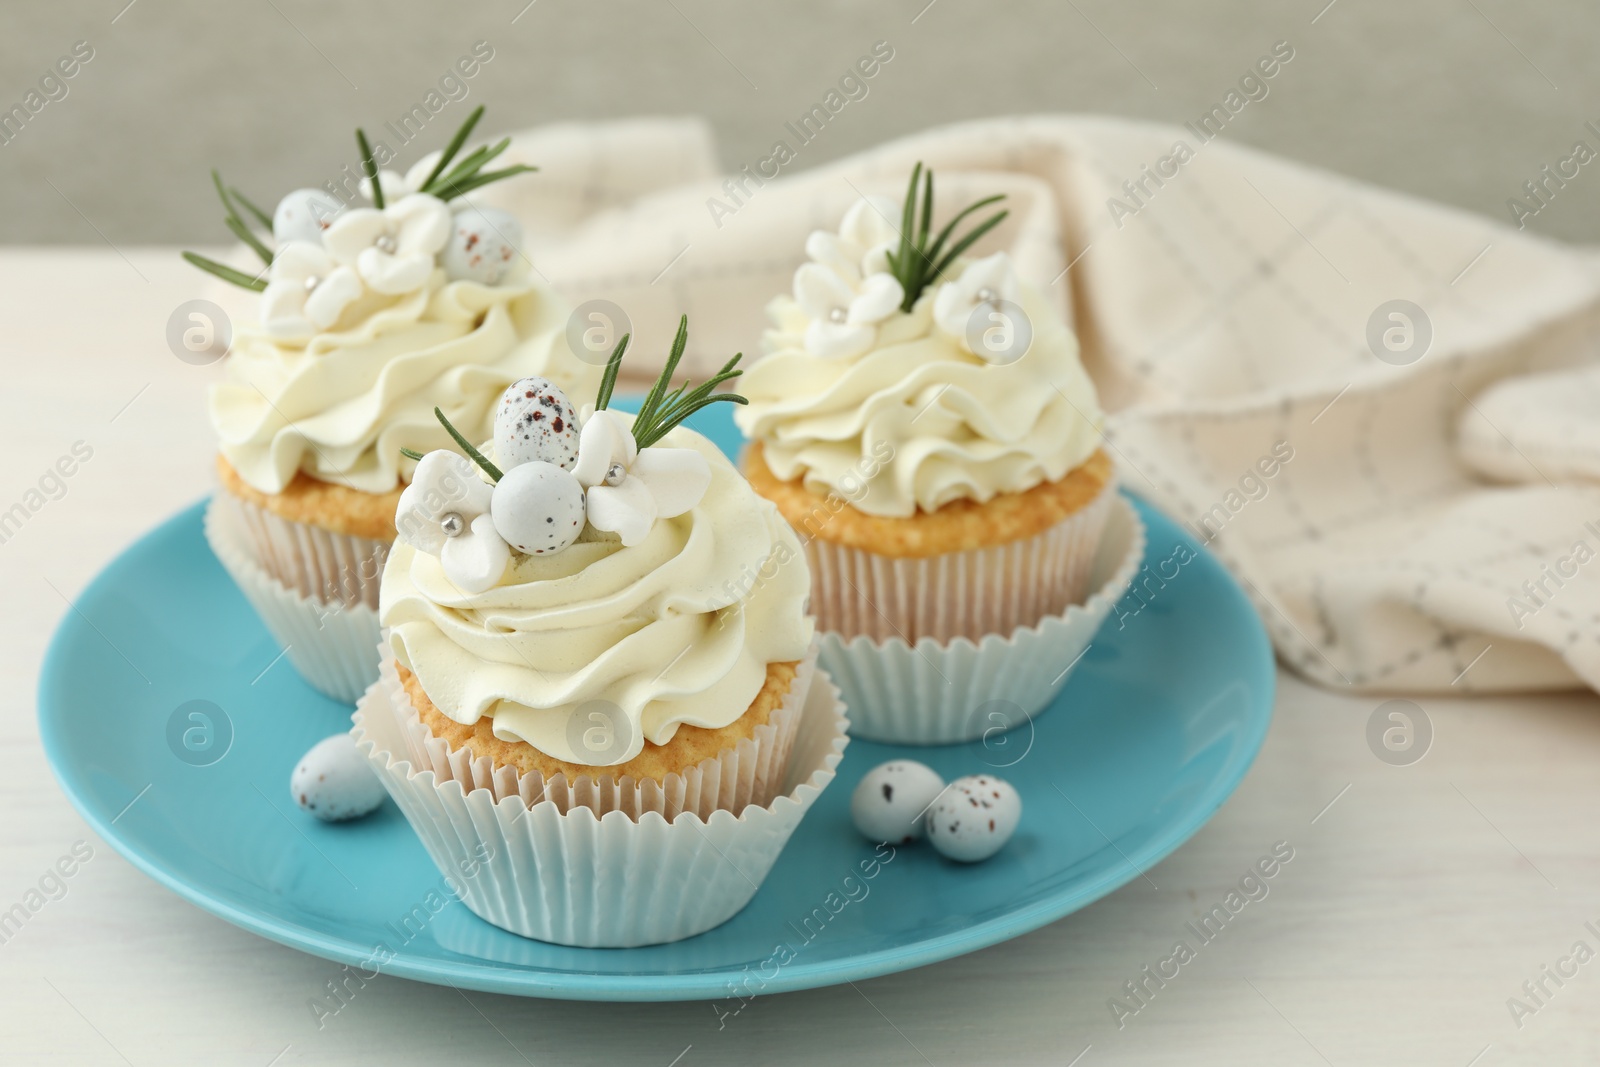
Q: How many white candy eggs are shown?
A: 7